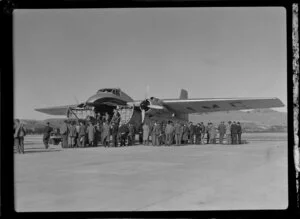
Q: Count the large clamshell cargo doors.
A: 2